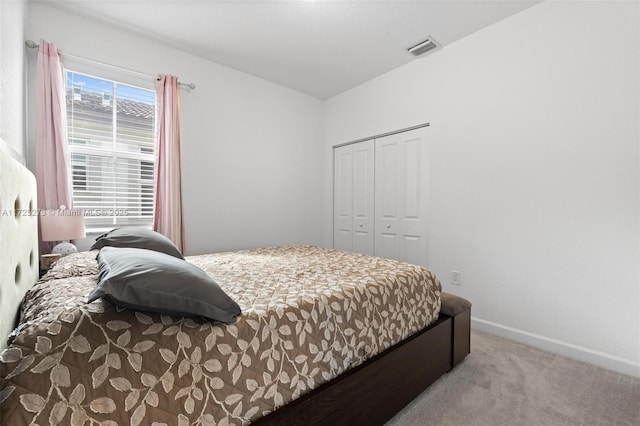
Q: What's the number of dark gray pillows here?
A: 2